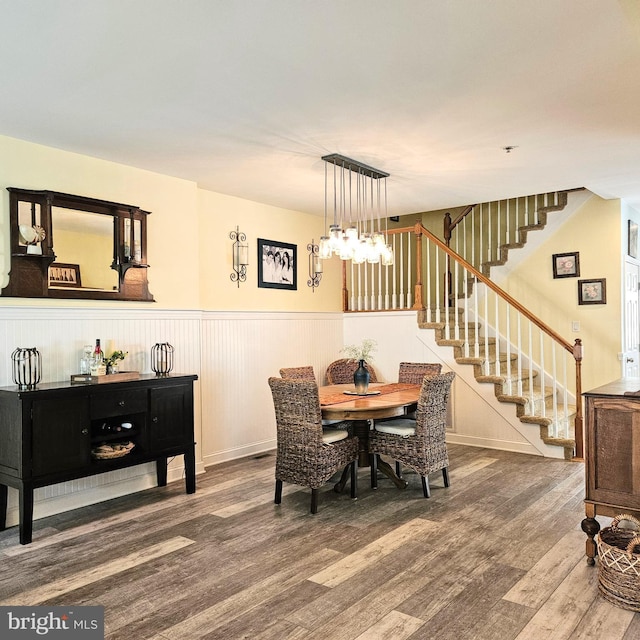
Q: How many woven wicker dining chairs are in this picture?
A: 5